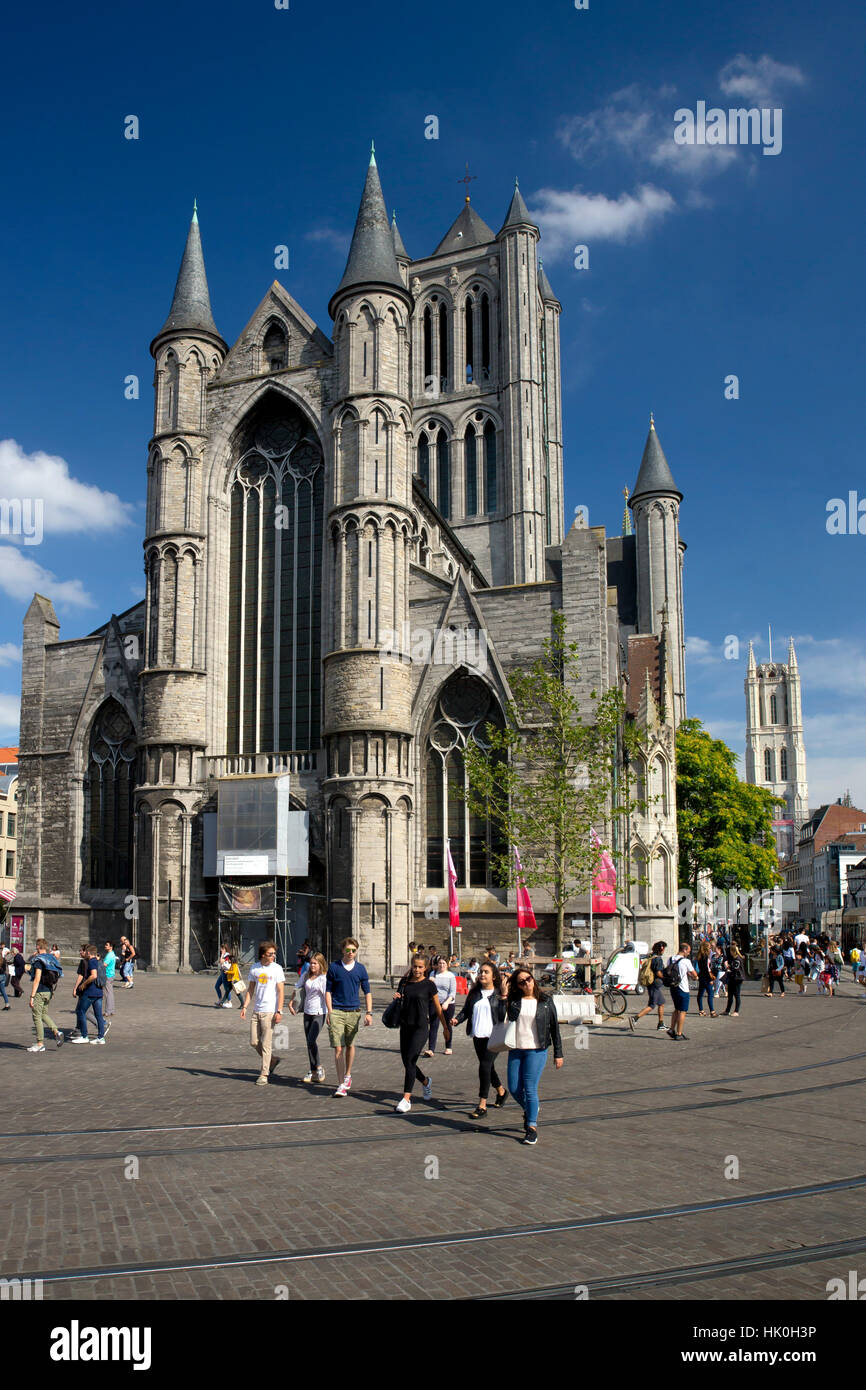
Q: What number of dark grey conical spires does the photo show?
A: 6